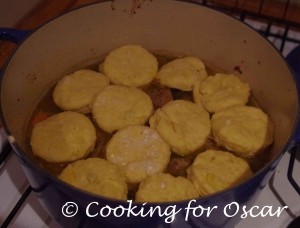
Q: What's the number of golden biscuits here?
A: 12